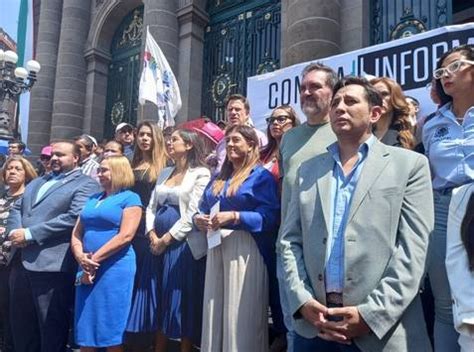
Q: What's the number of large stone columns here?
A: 4